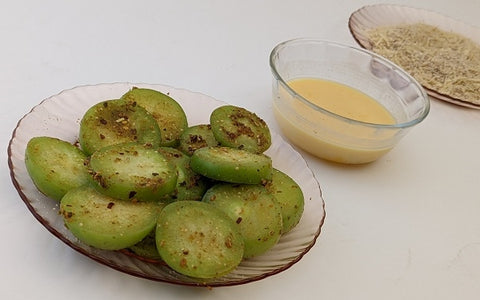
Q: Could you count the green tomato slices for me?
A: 13